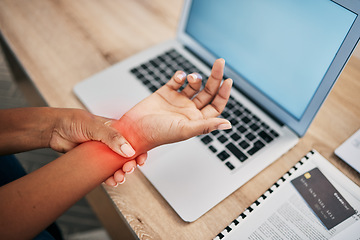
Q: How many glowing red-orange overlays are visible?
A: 1